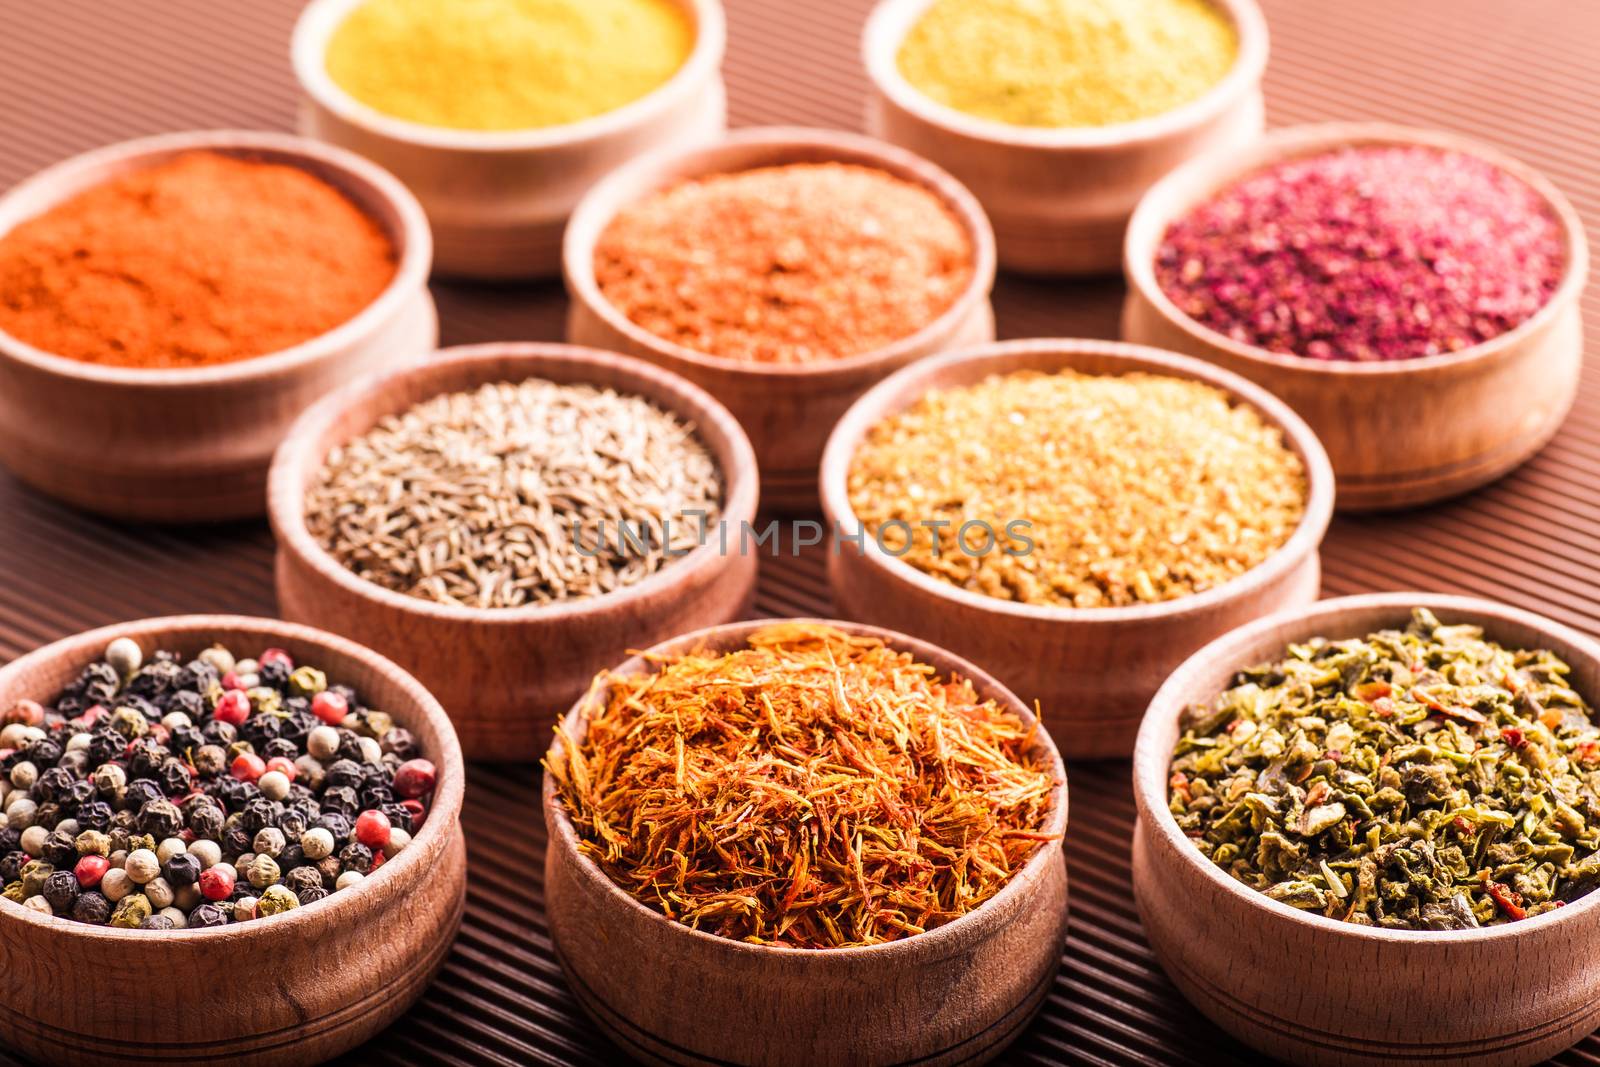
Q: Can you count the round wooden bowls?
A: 10